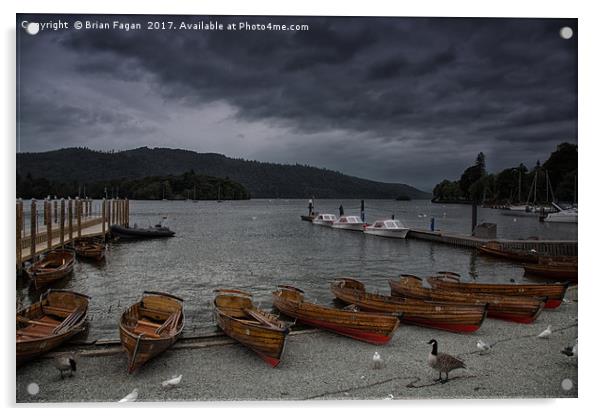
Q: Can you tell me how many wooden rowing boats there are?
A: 11